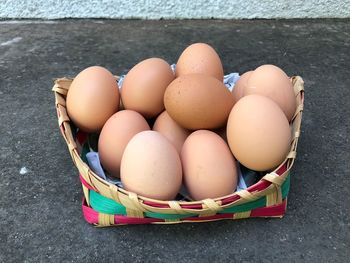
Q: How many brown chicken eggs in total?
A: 11